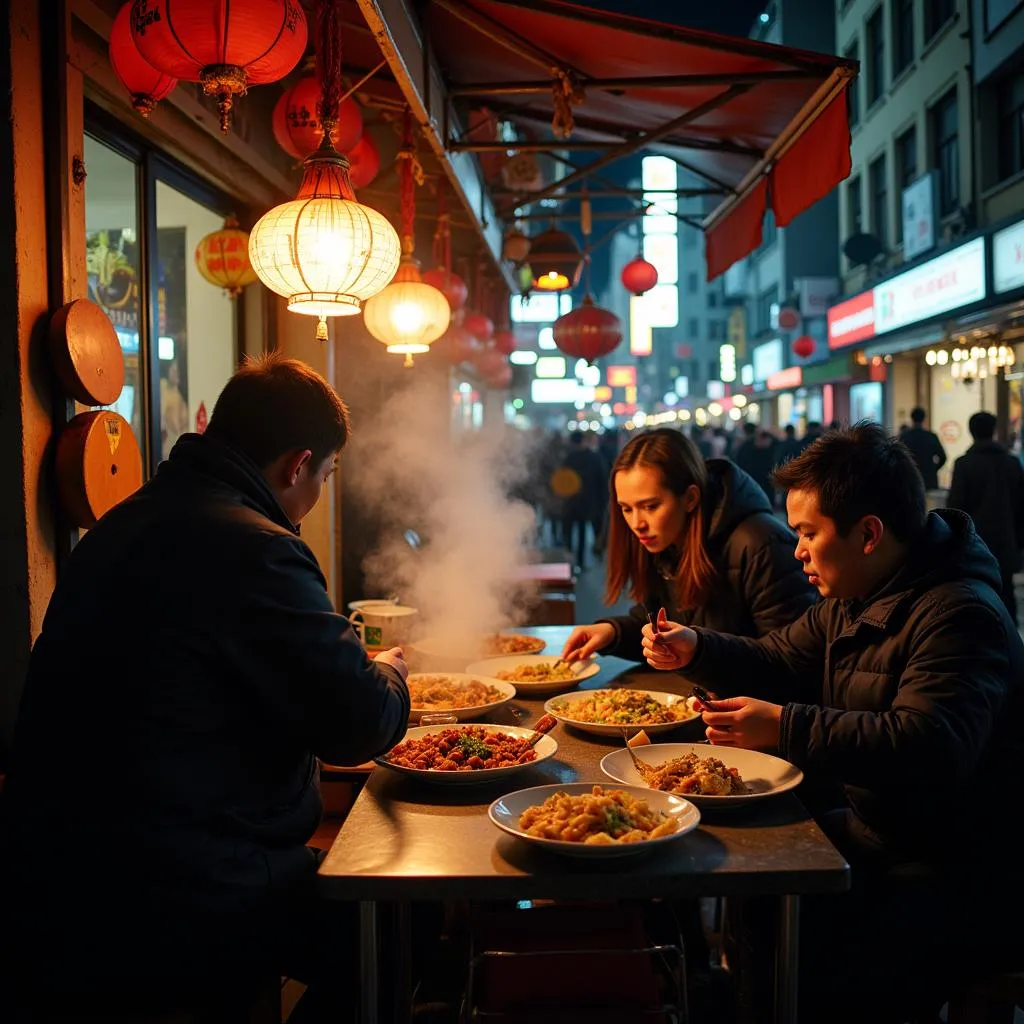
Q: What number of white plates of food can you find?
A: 7